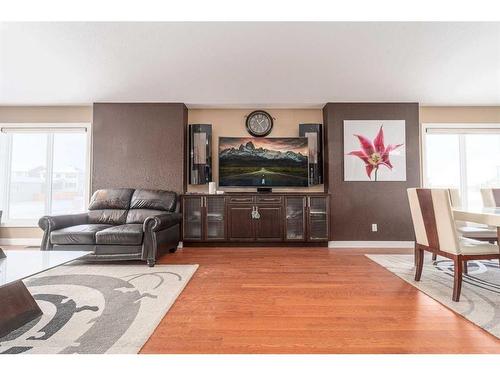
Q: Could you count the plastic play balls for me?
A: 0